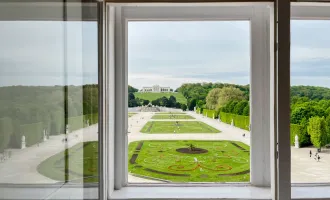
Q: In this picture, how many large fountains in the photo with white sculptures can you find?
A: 1